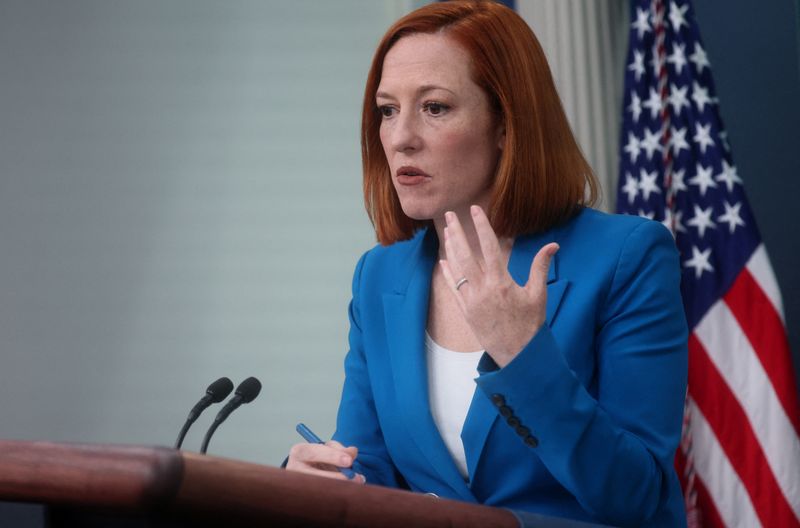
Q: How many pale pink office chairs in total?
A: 0